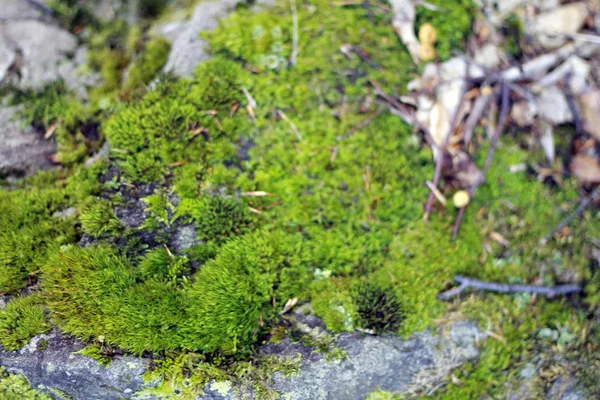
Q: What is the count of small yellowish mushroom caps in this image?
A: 3